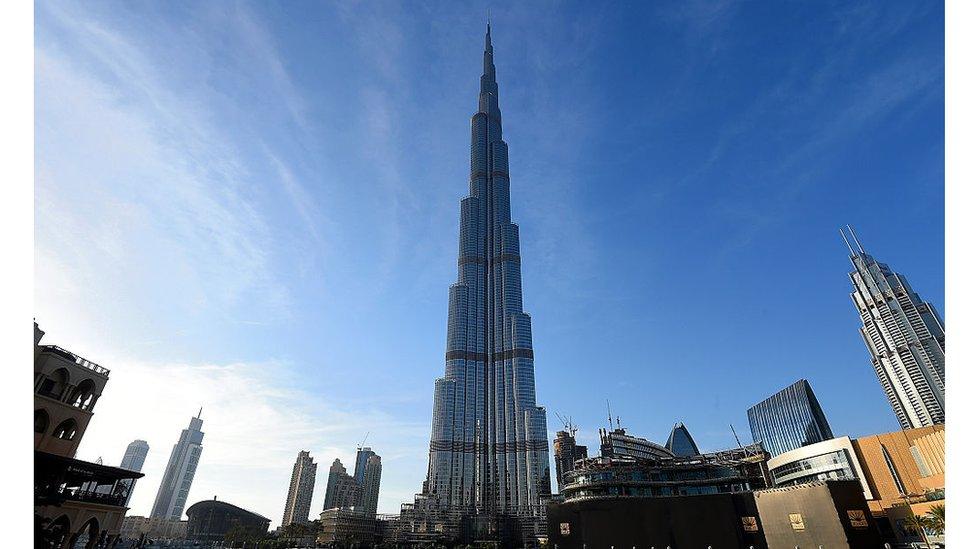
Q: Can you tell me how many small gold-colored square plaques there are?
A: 4